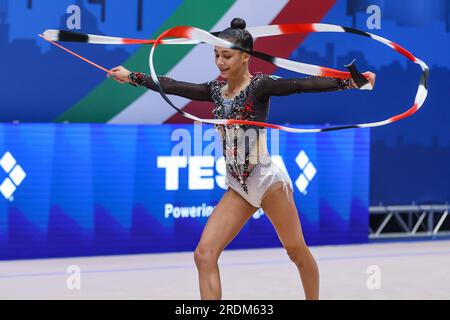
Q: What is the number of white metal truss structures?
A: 1